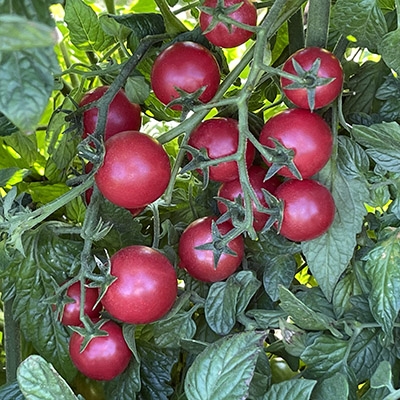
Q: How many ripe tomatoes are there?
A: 13